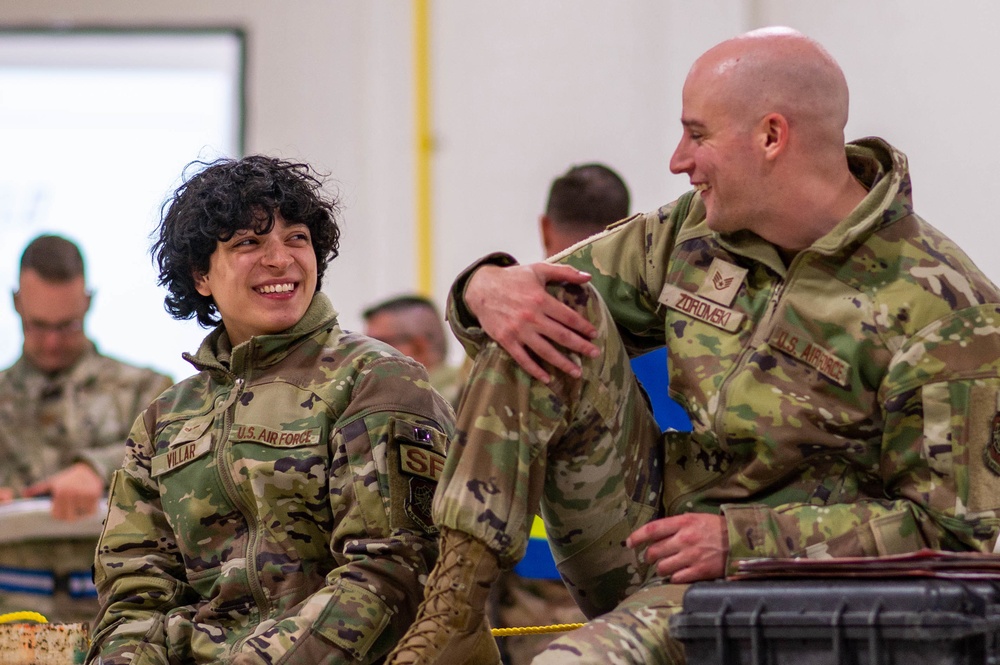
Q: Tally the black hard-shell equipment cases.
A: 1